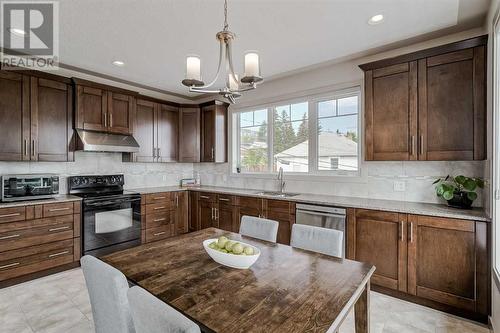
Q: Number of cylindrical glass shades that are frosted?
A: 3